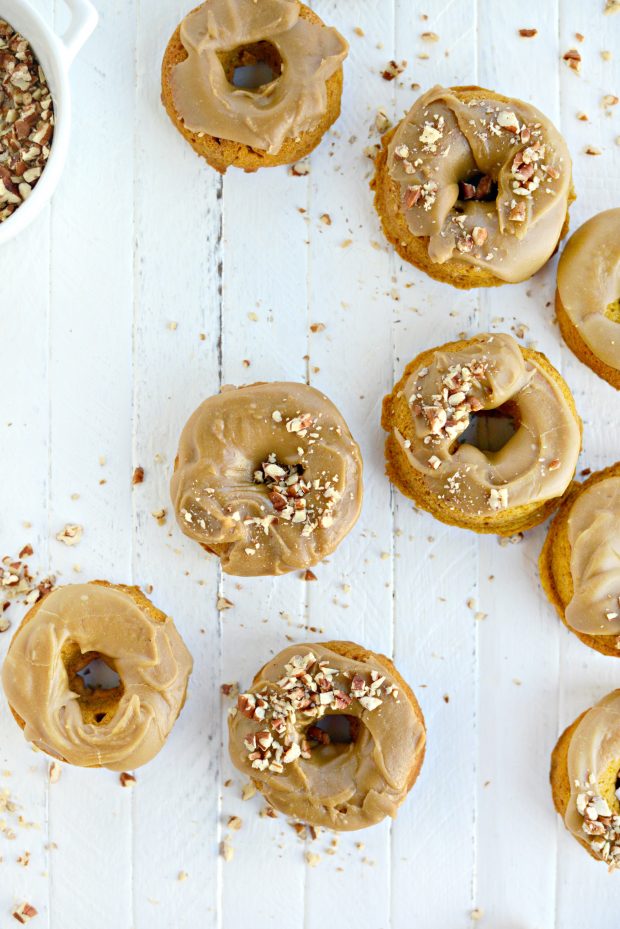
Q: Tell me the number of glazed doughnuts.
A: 9